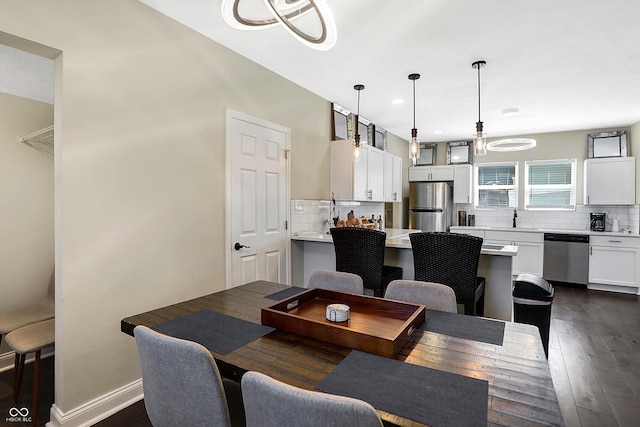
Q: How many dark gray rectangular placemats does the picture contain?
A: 4